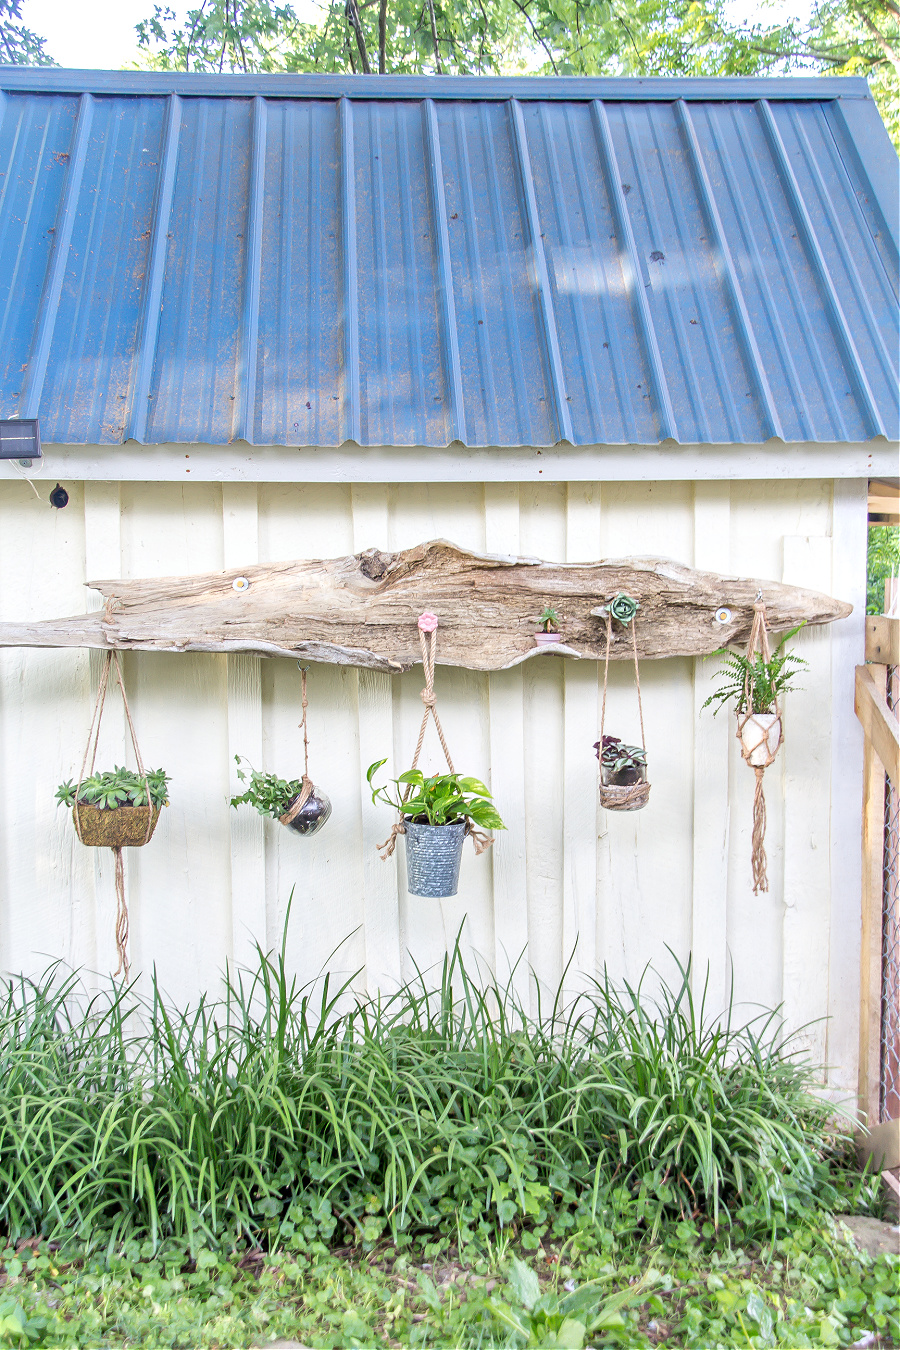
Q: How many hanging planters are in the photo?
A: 5